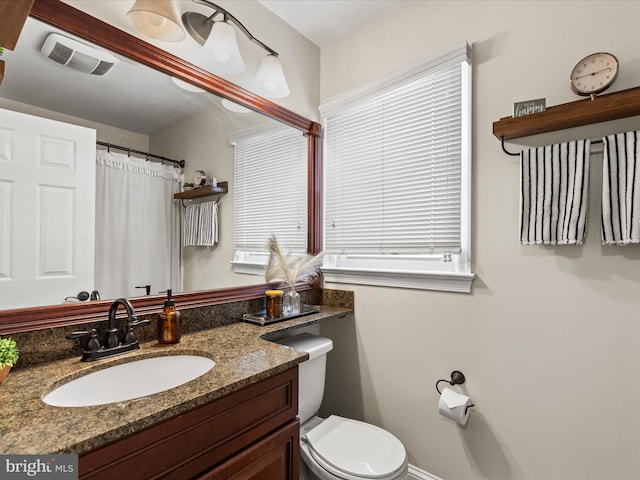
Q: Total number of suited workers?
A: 0